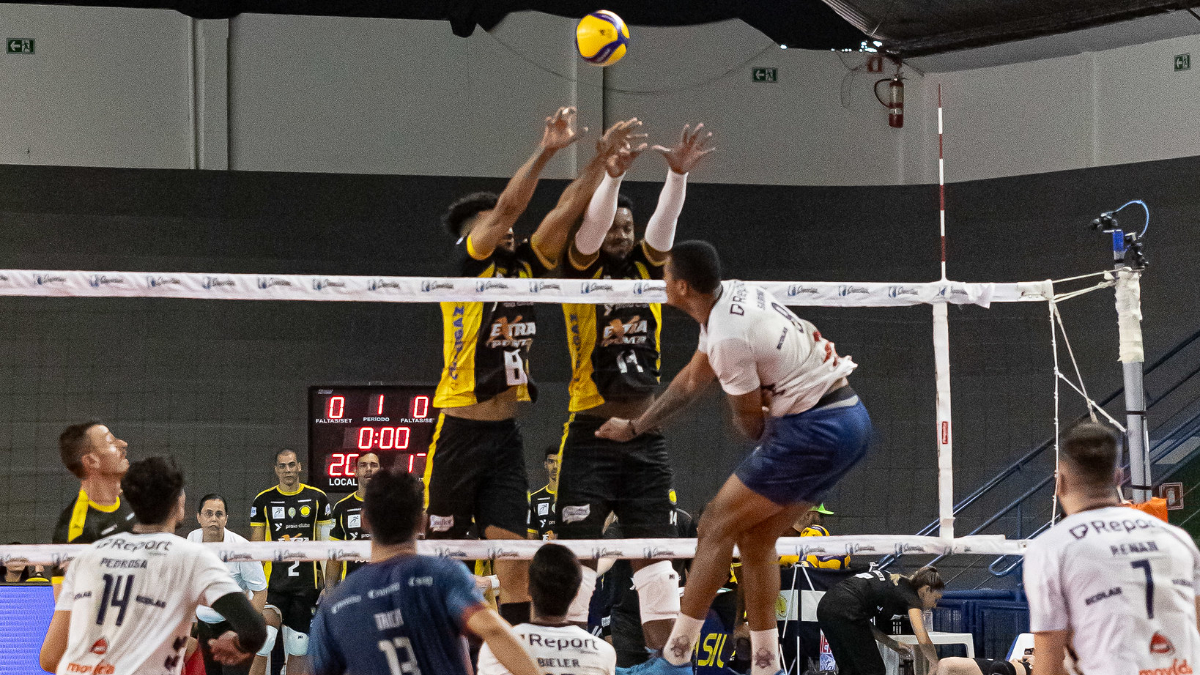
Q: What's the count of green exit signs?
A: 3